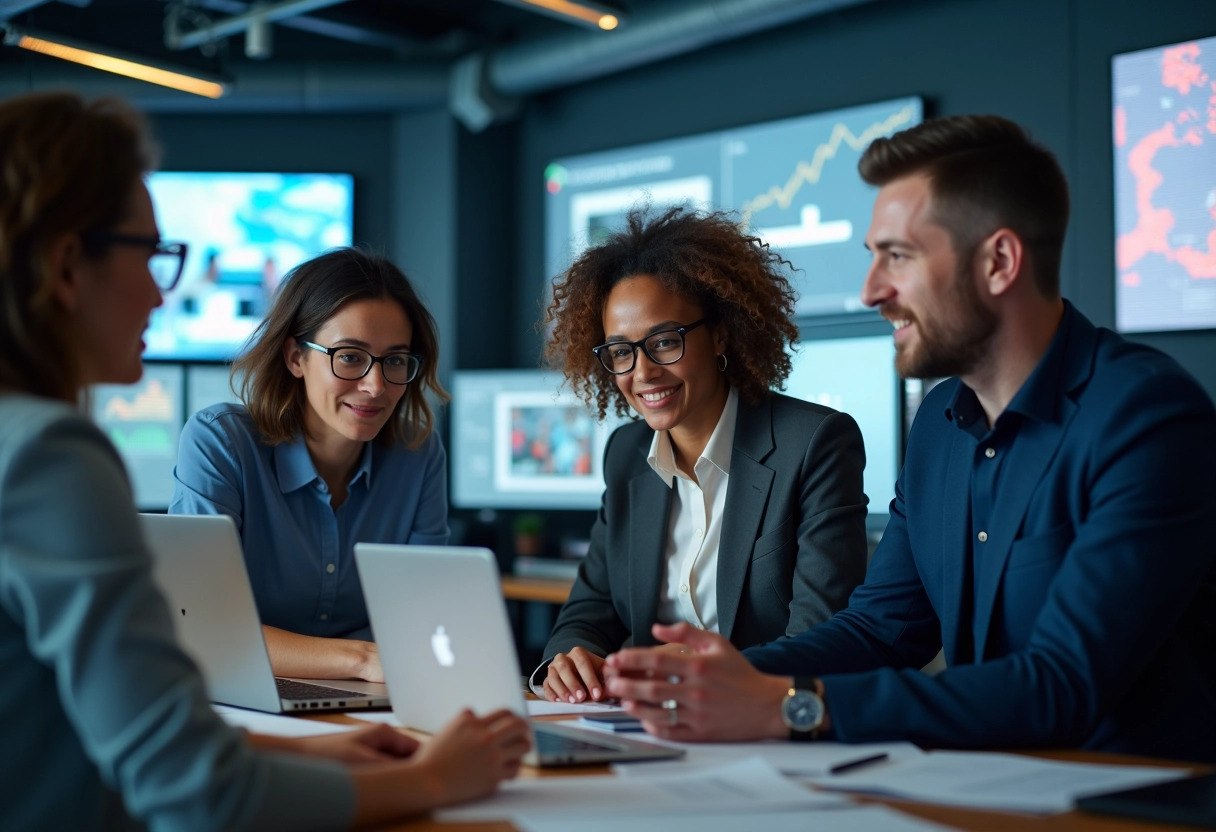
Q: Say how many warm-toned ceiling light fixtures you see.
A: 2